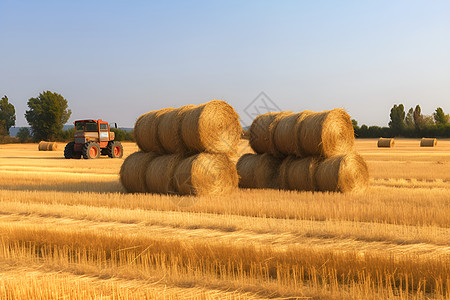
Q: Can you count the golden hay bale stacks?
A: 2